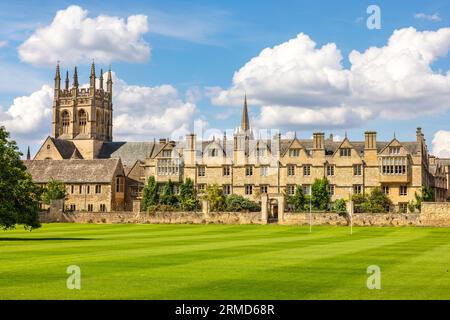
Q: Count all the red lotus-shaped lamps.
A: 0